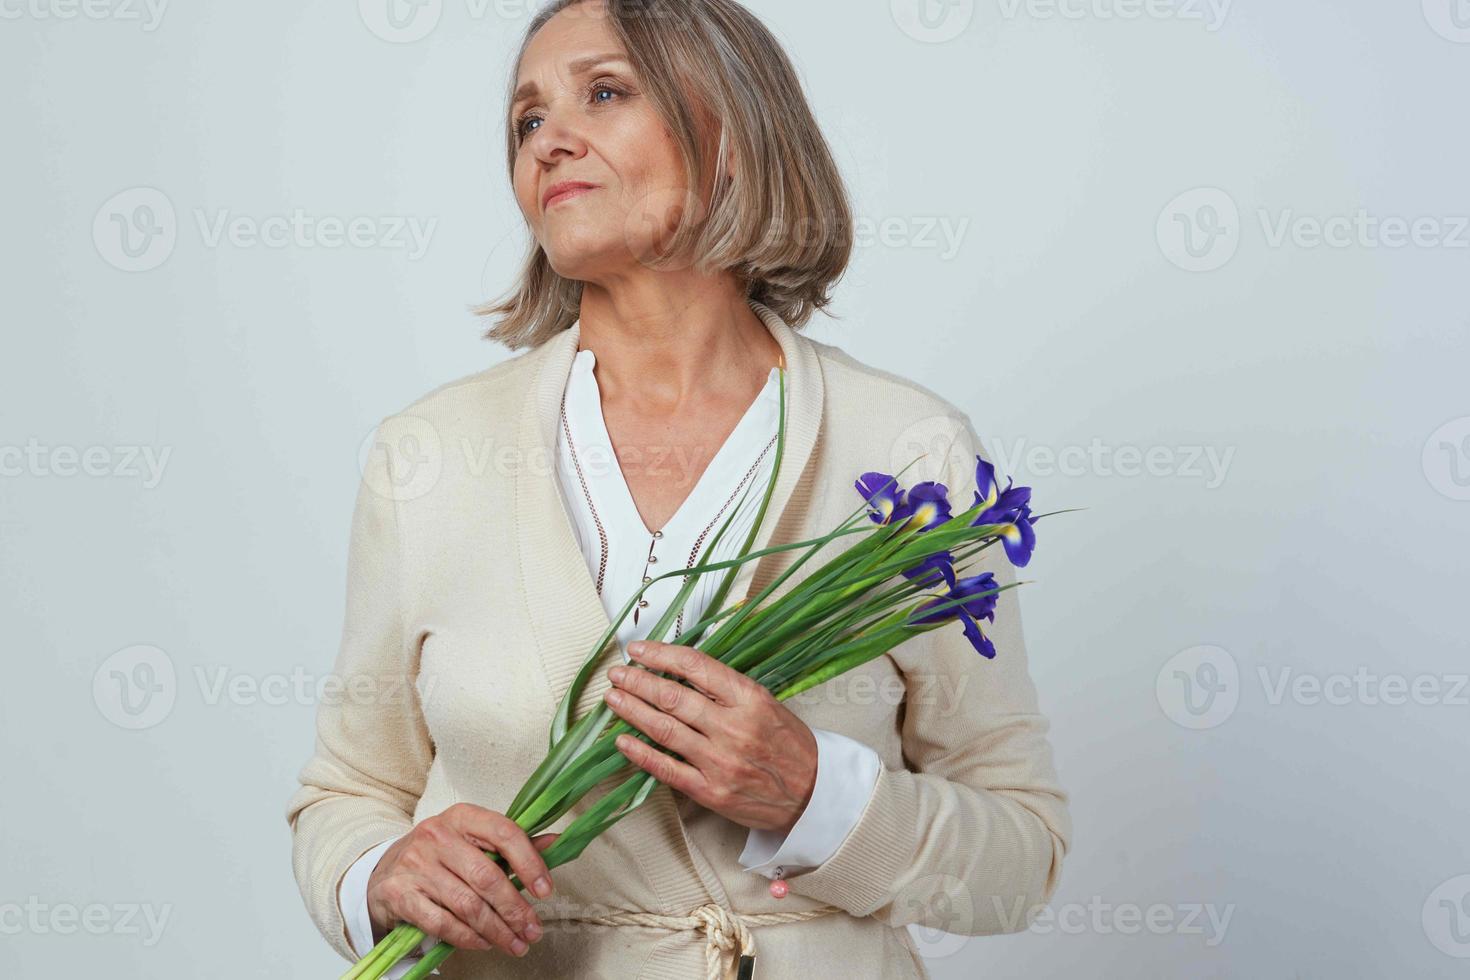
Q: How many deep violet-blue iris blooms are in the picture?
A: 5